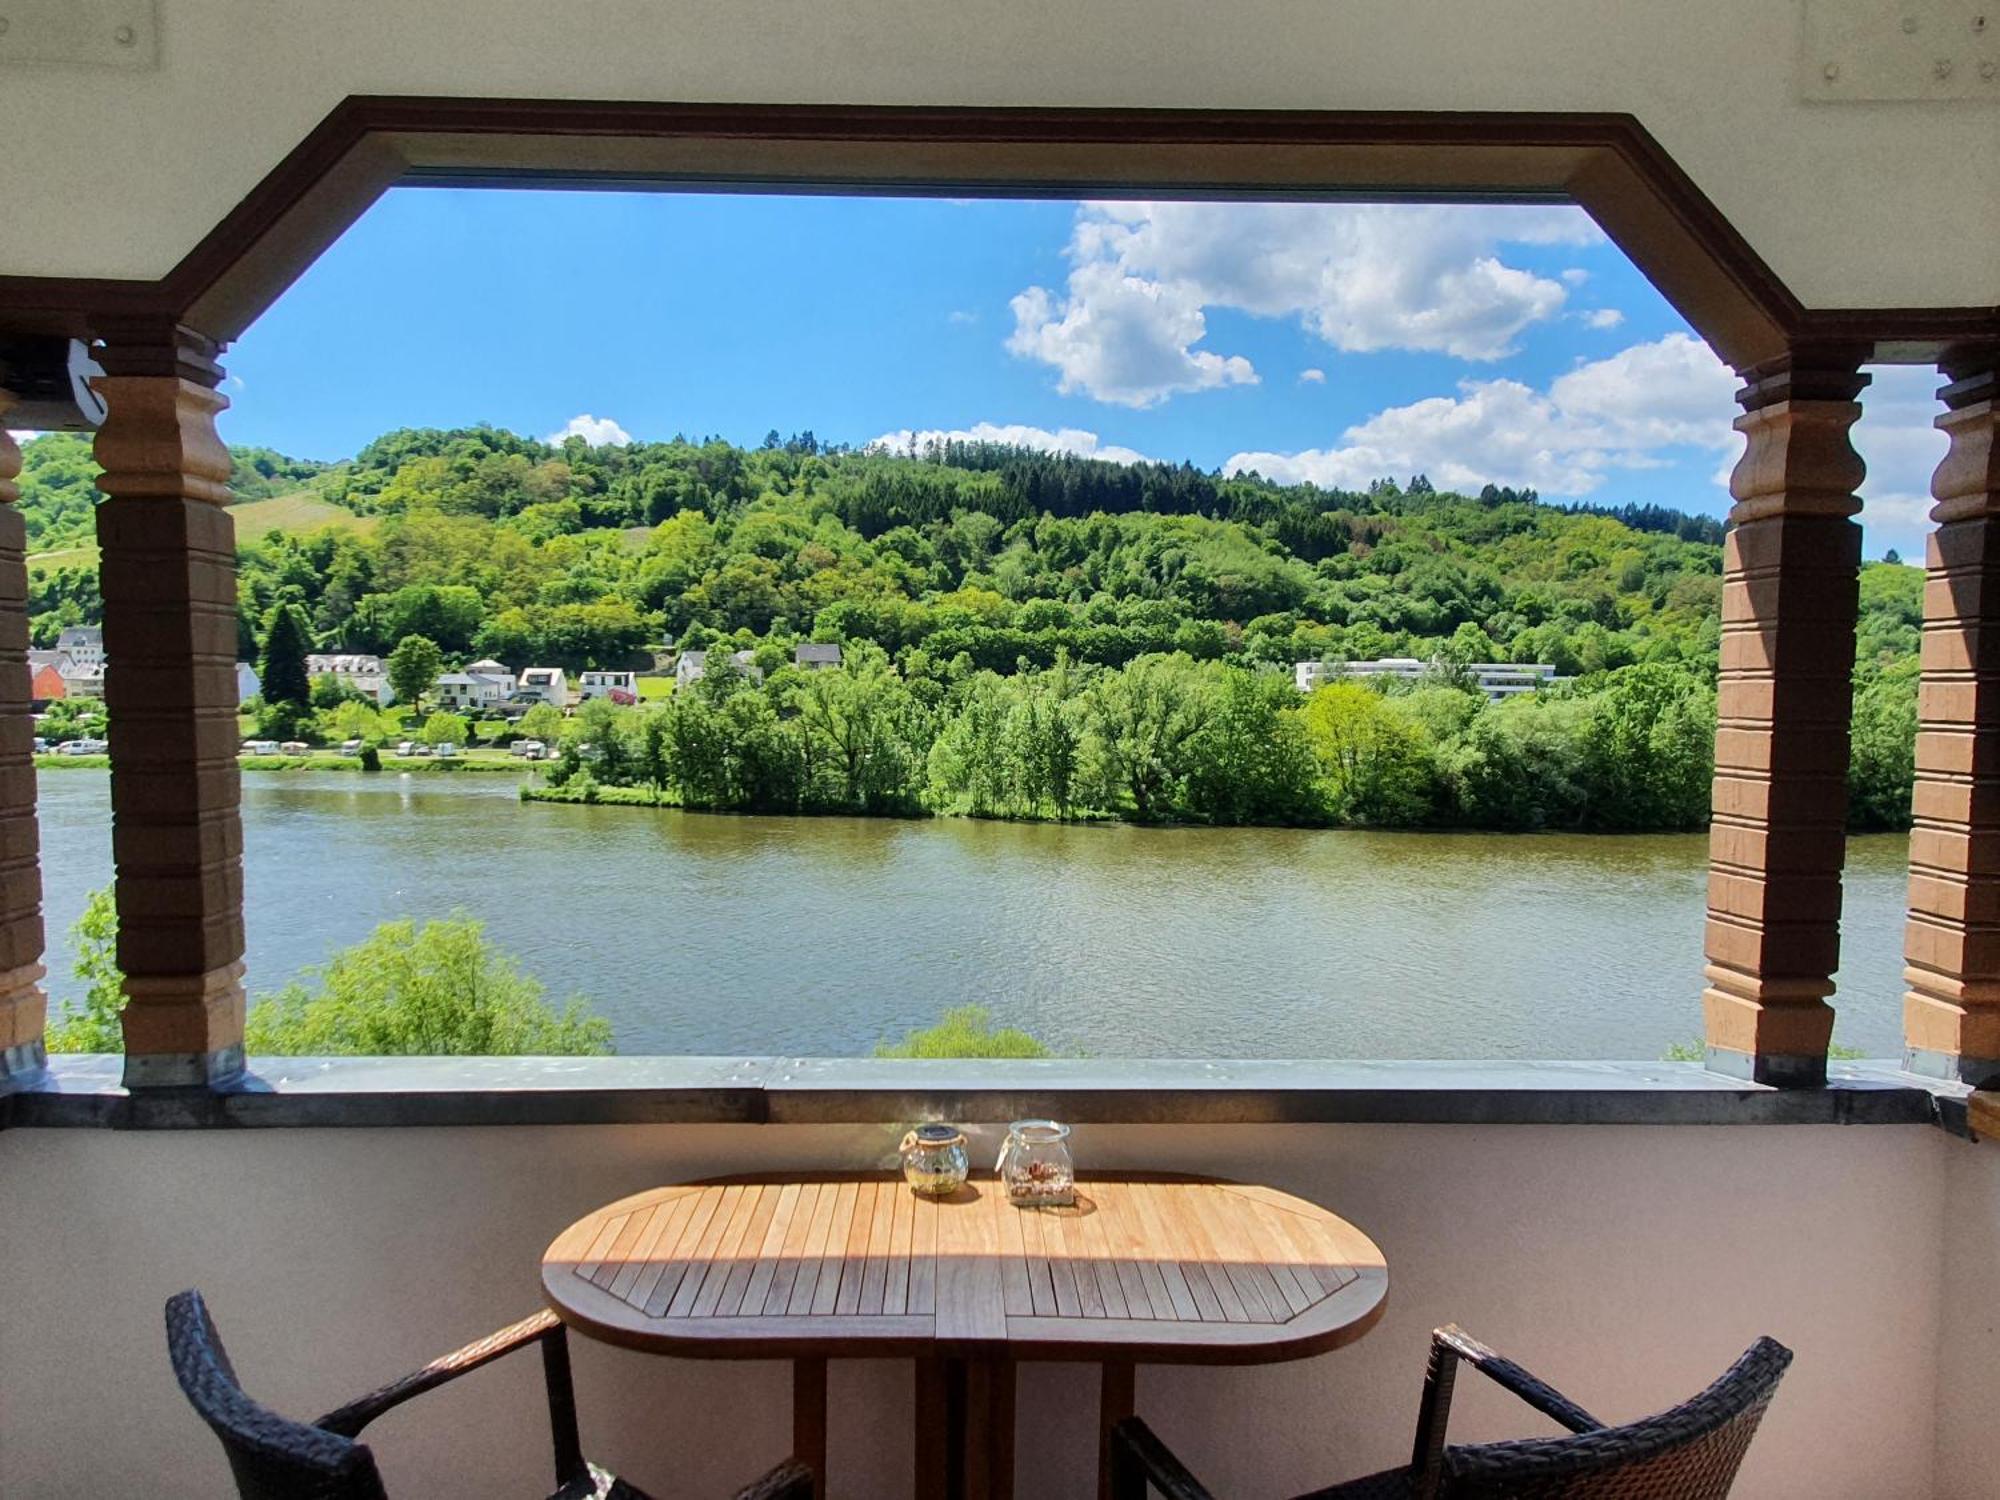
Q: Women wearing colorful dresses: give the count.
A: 0